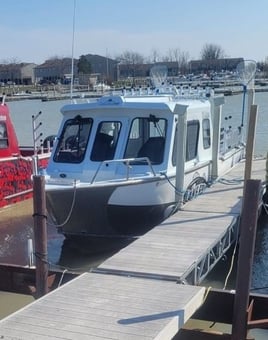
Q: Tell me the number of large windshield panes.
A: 3